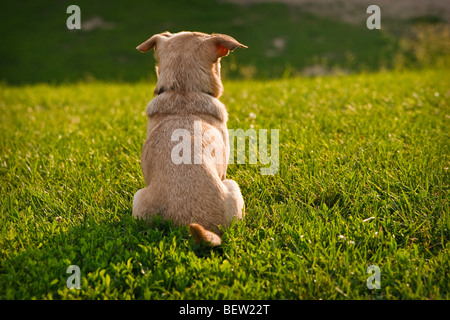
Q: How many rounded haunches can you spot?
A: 2